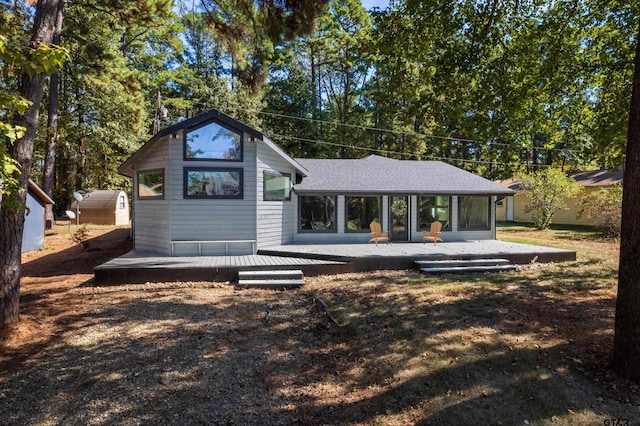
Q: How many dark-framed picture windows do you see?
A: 8